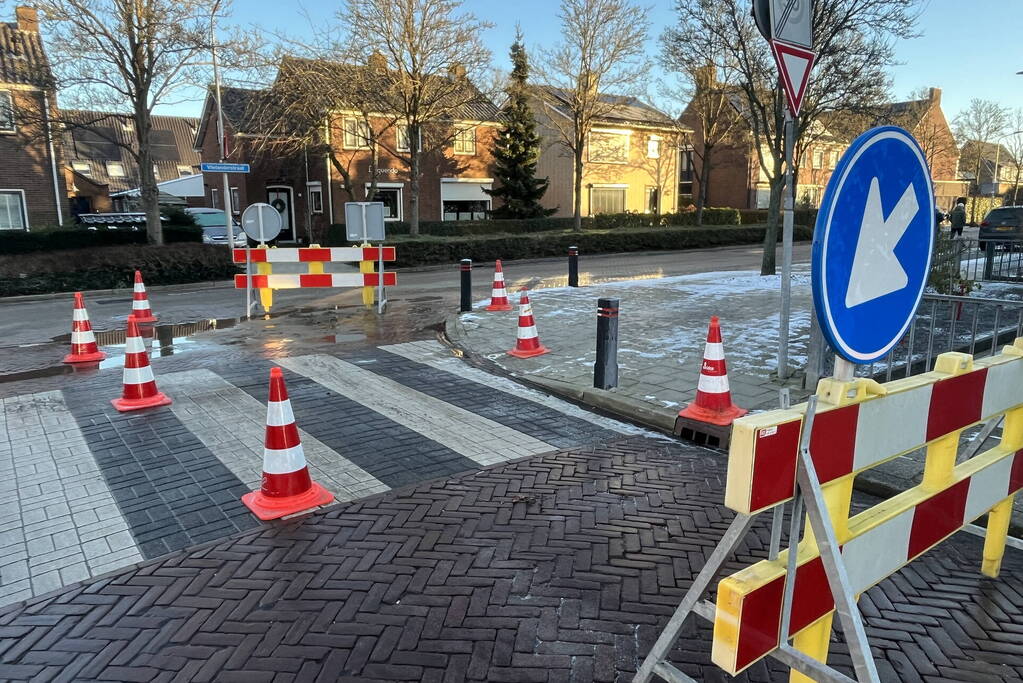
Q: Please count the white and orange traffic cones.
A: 7